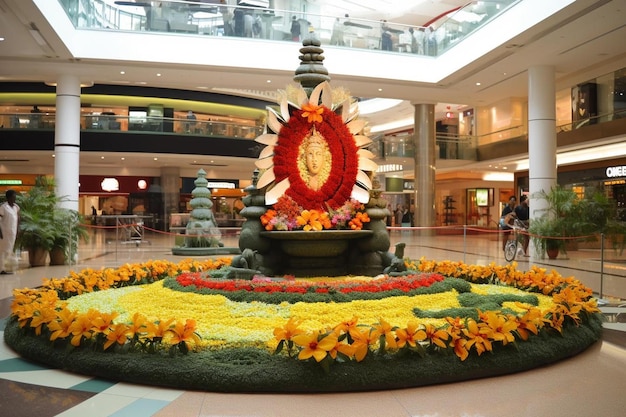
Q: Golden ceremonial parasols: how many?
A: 0